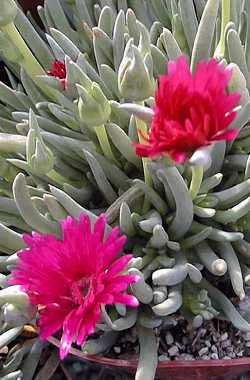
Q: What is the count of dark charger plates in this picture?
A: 0